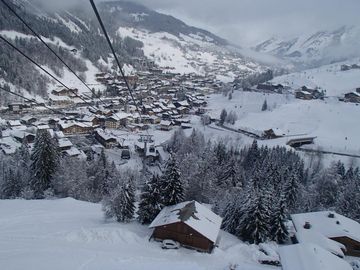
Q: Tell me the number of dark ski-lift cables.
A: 4